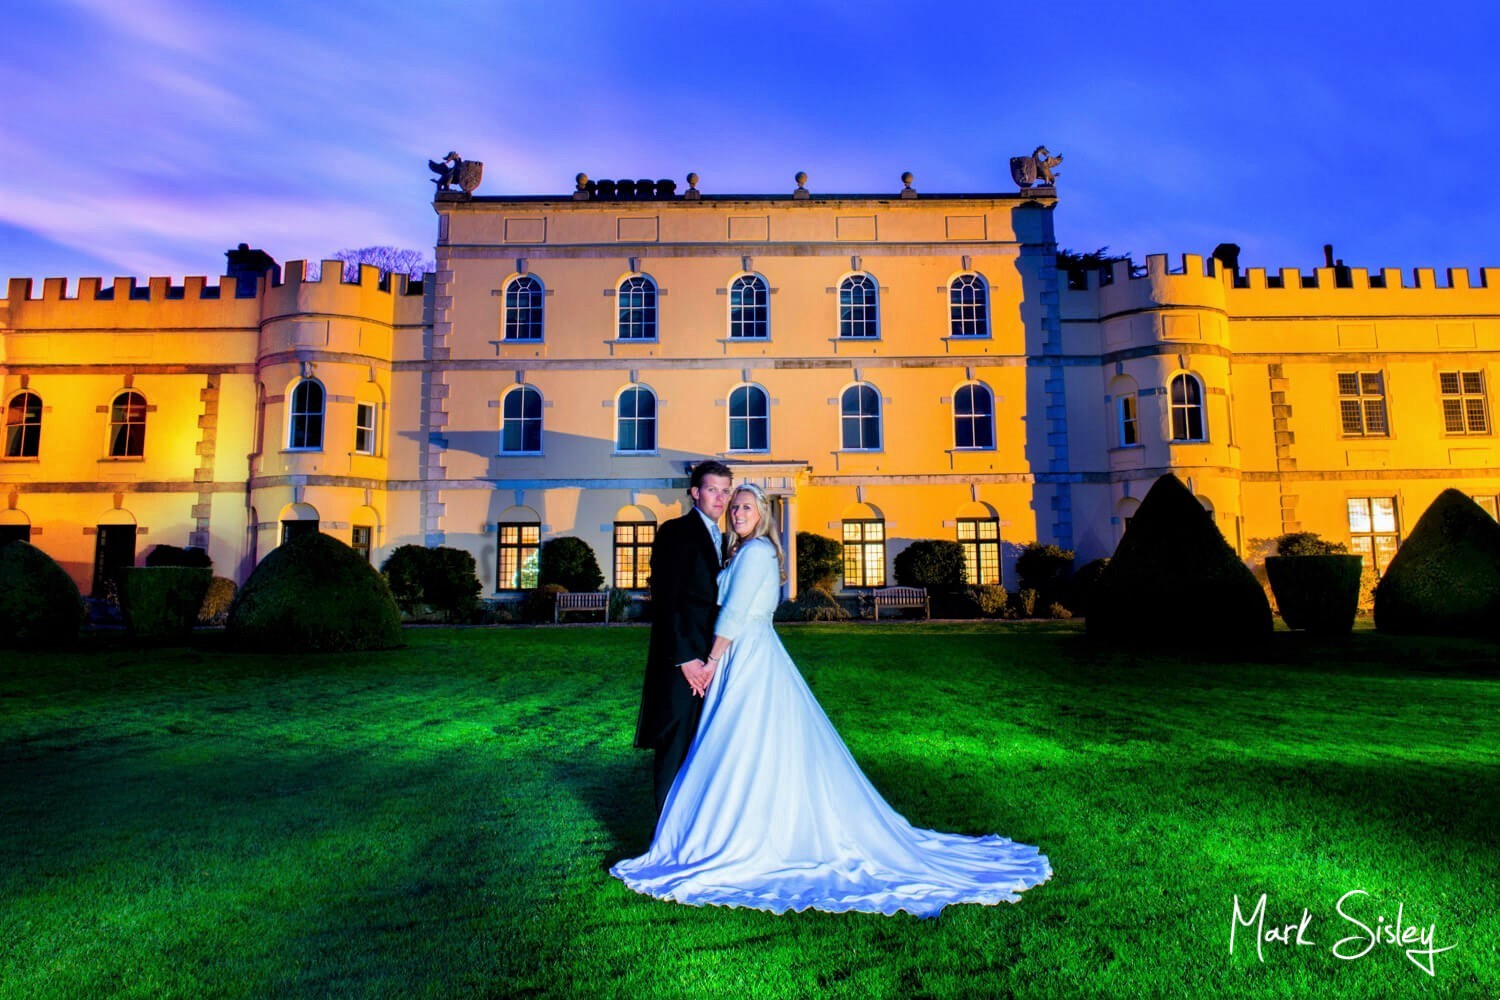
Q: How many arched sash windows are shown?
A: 14